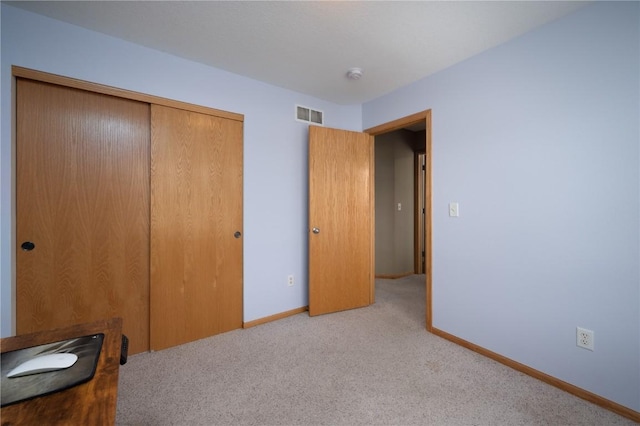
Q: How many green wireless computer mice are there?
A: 0